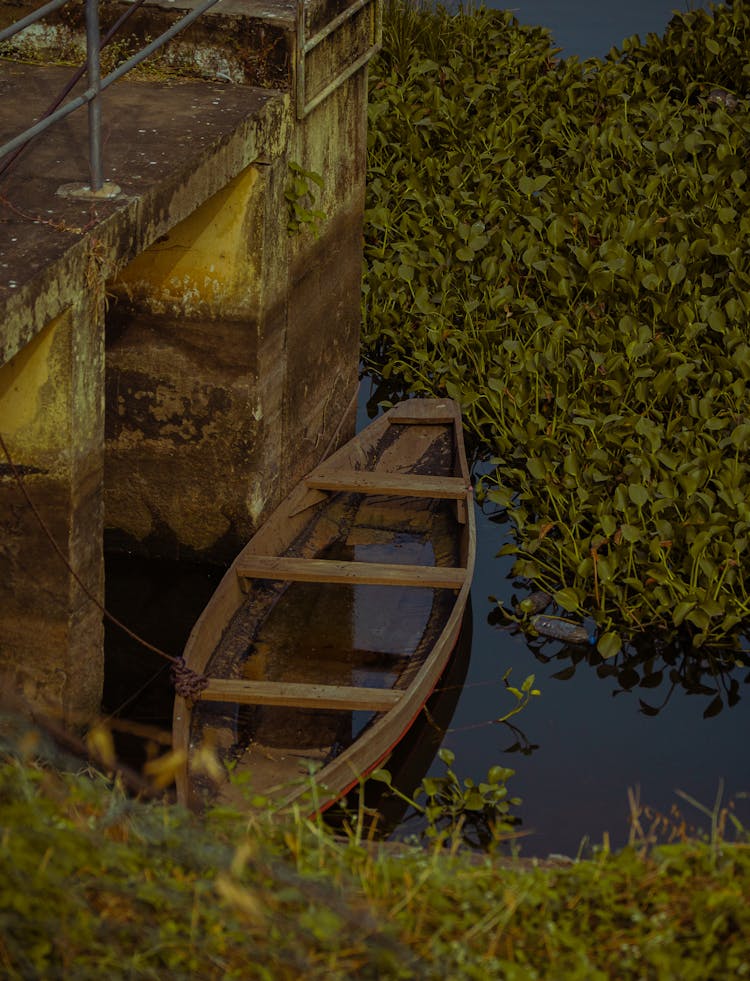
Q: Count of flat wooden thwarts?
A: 3